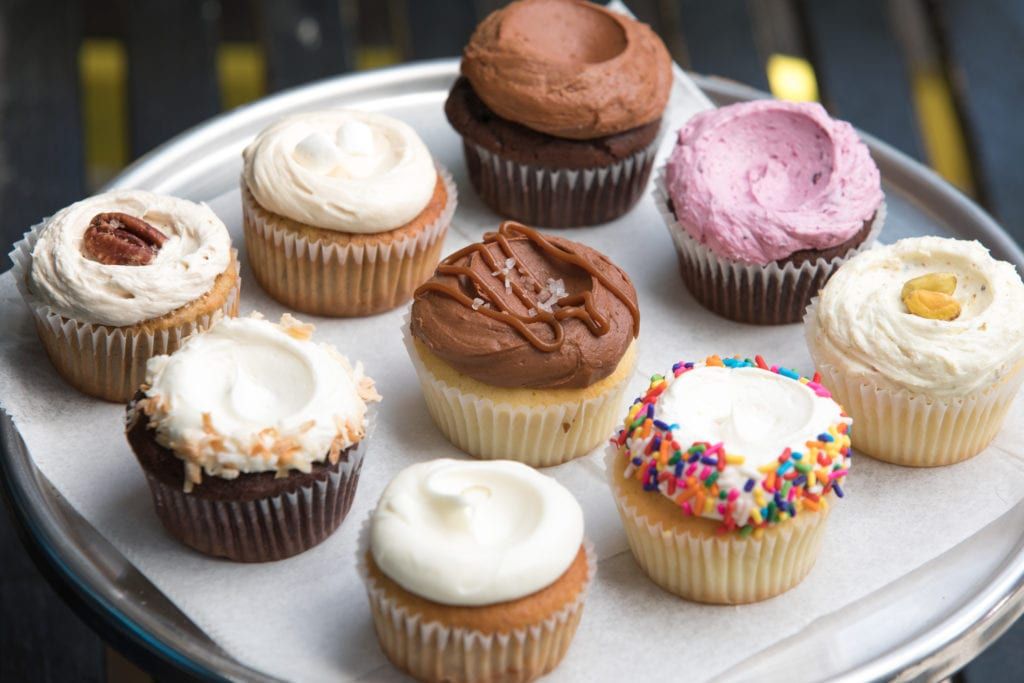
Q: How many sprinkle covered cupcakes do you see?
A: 1